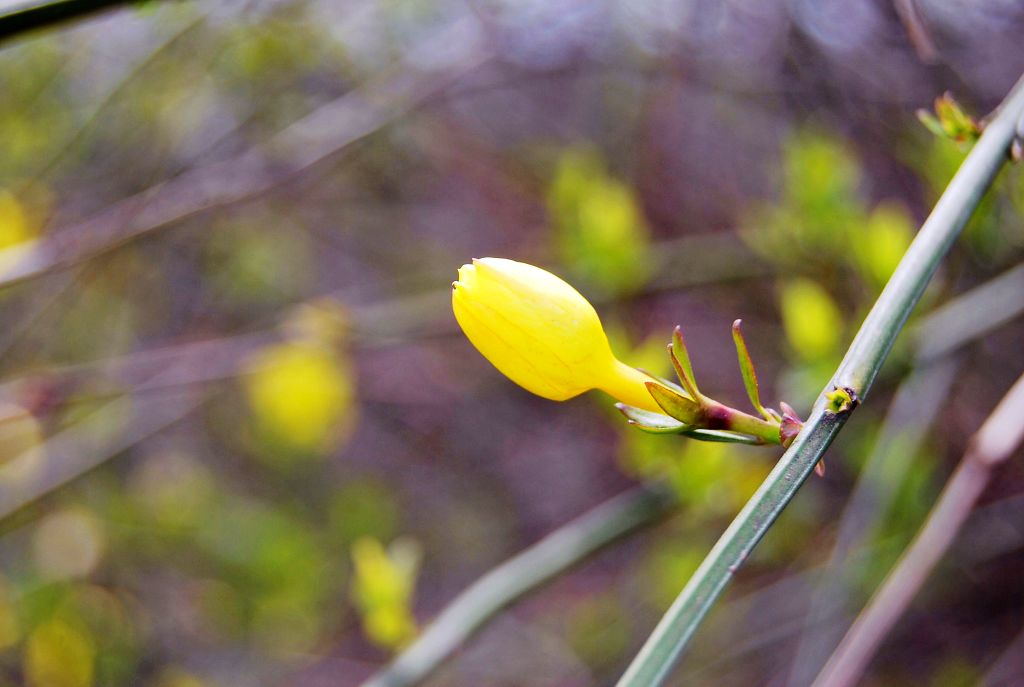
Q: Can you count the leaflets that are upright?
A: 3